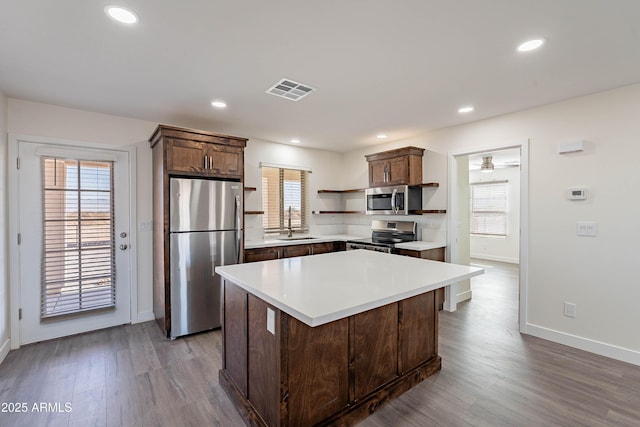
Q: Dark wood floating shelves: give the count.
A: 6